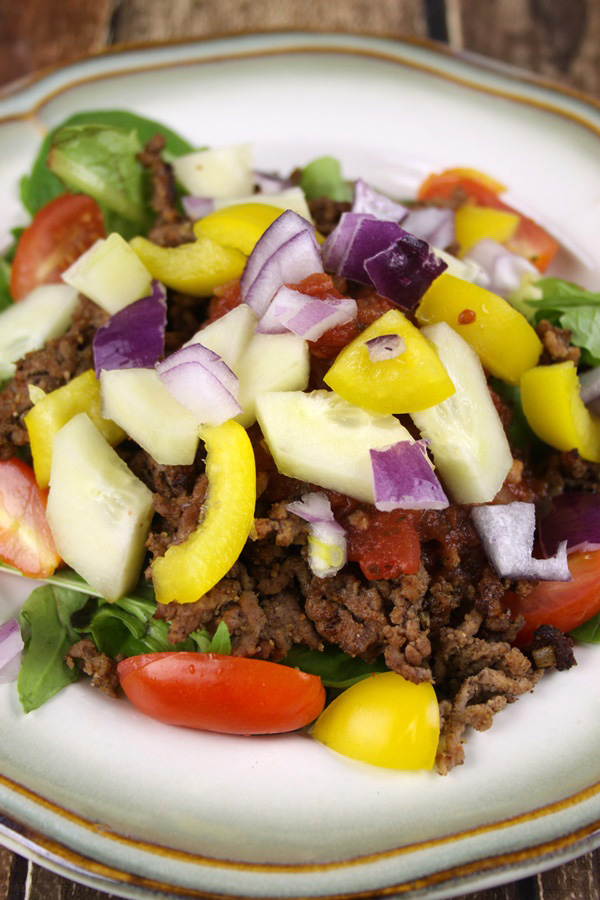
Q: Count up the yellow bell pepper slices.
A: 9